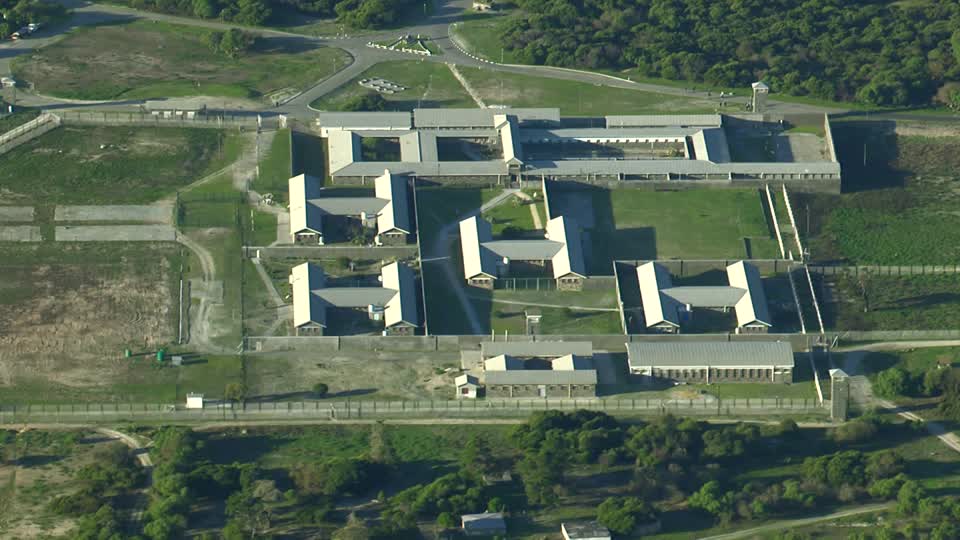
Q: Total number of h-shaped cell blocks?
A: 4